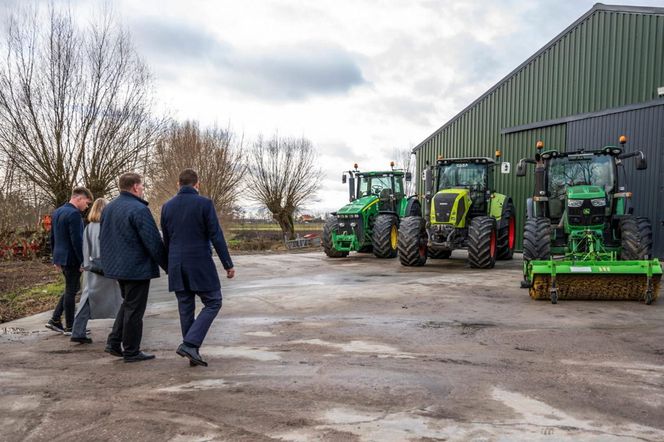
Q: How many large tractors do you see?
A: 3